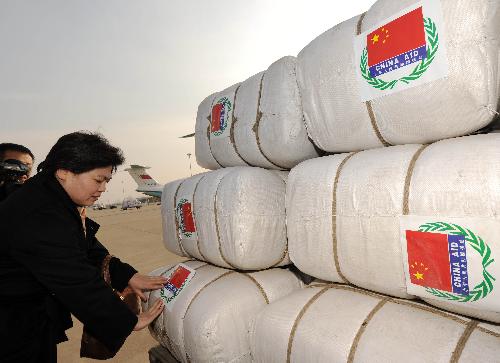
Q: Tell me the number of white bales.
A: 6